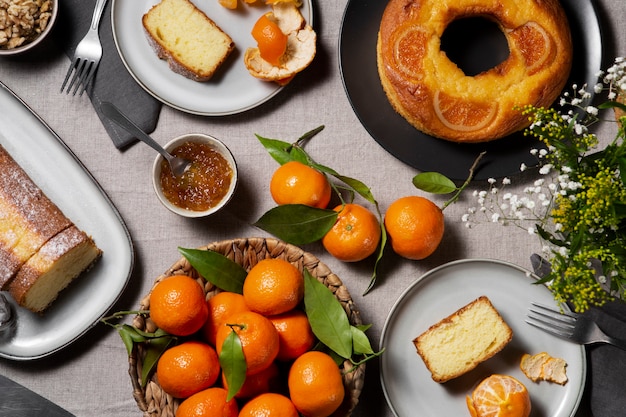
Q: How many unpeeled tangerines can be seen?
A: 13